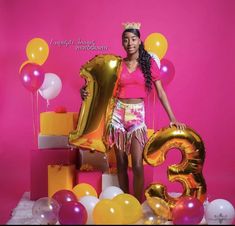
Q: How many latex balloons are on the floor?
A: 11